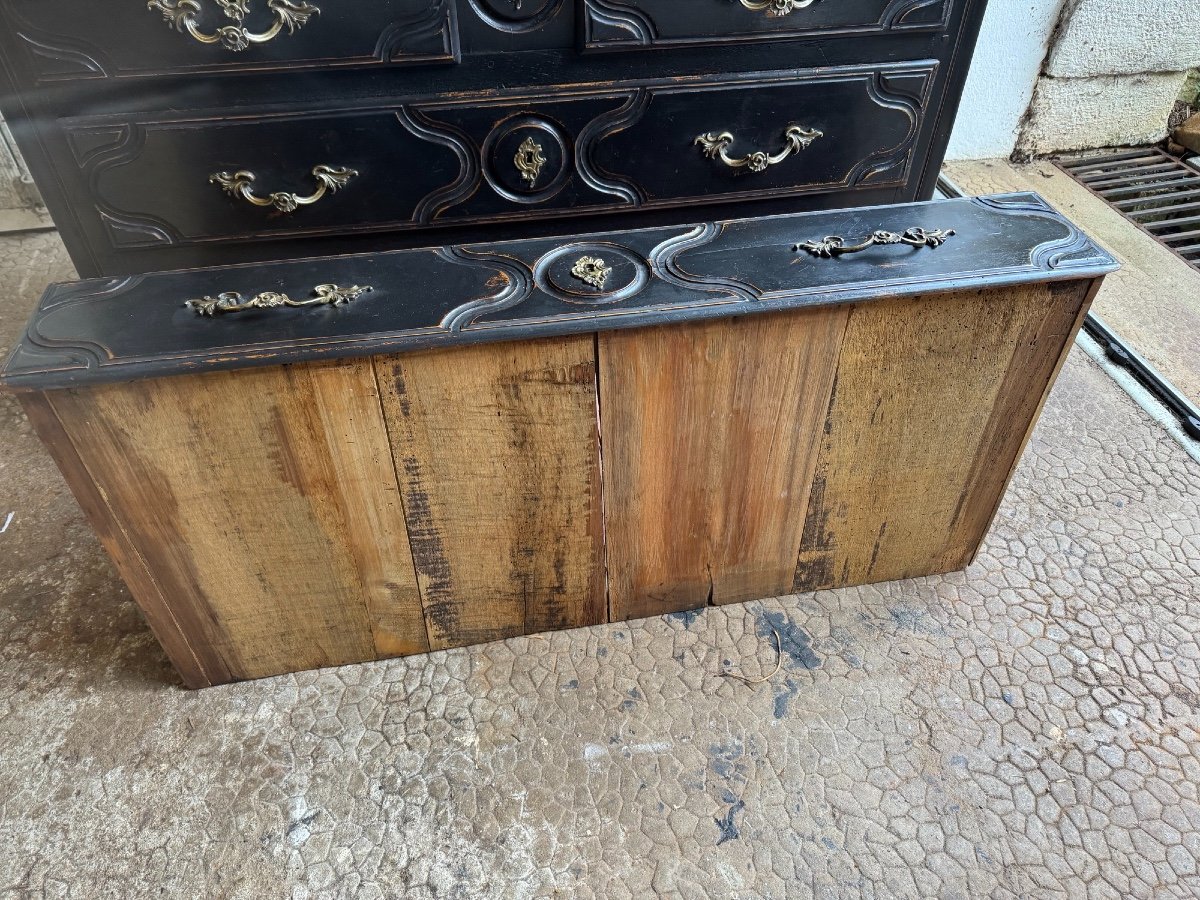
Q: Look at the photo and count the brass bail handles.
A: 6